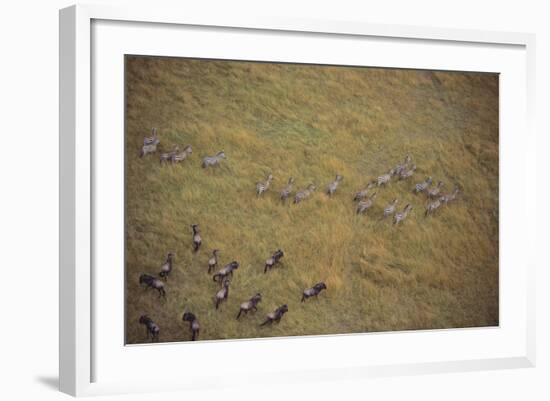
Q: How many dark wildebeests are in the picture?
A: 12